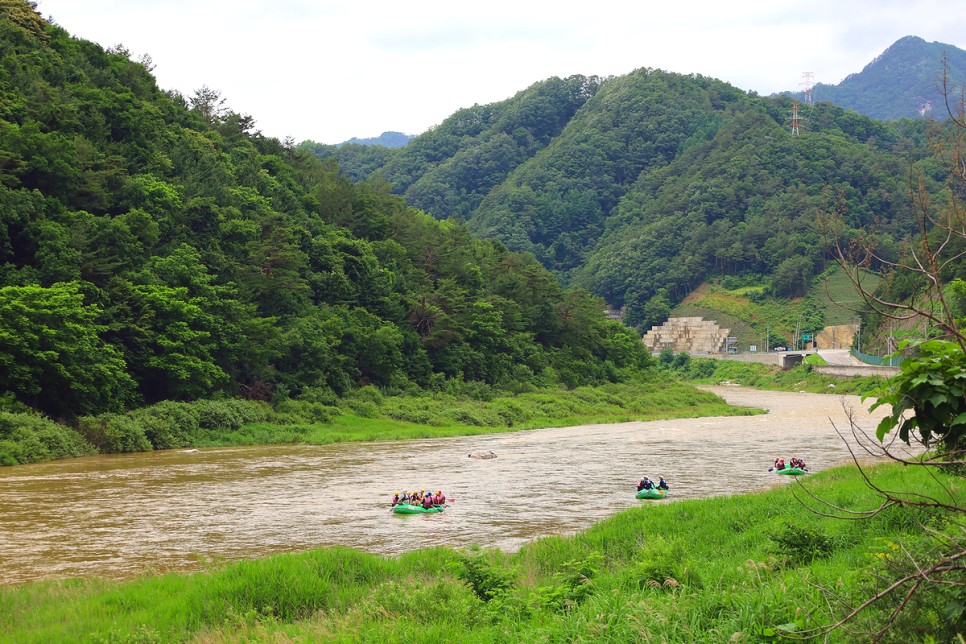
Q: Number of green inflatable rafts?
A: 3